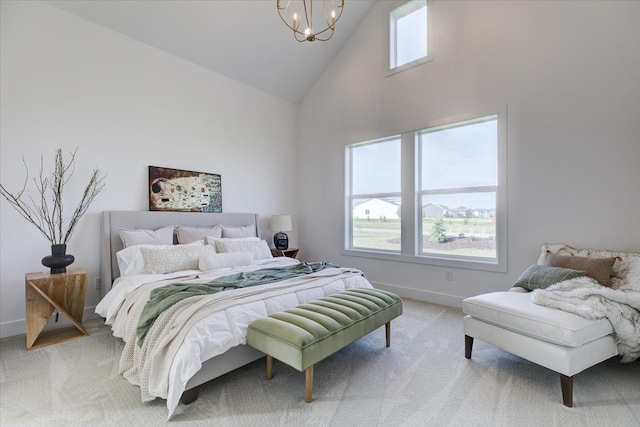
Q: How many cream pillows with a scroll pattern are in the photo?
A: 2